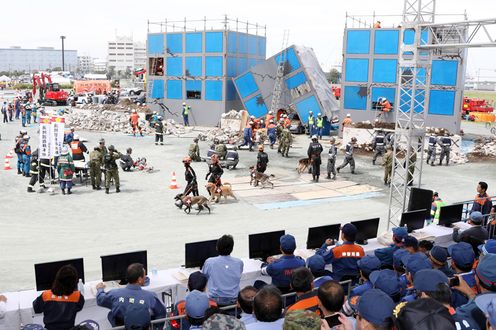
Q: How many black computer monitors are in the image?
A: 8